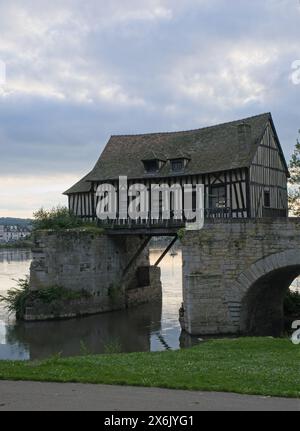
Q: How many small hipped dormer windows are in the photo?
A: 2